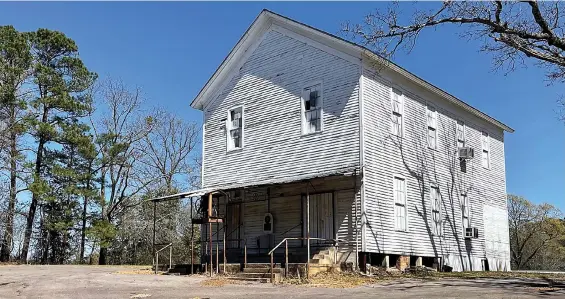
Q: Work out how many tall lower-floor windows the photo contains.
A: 3